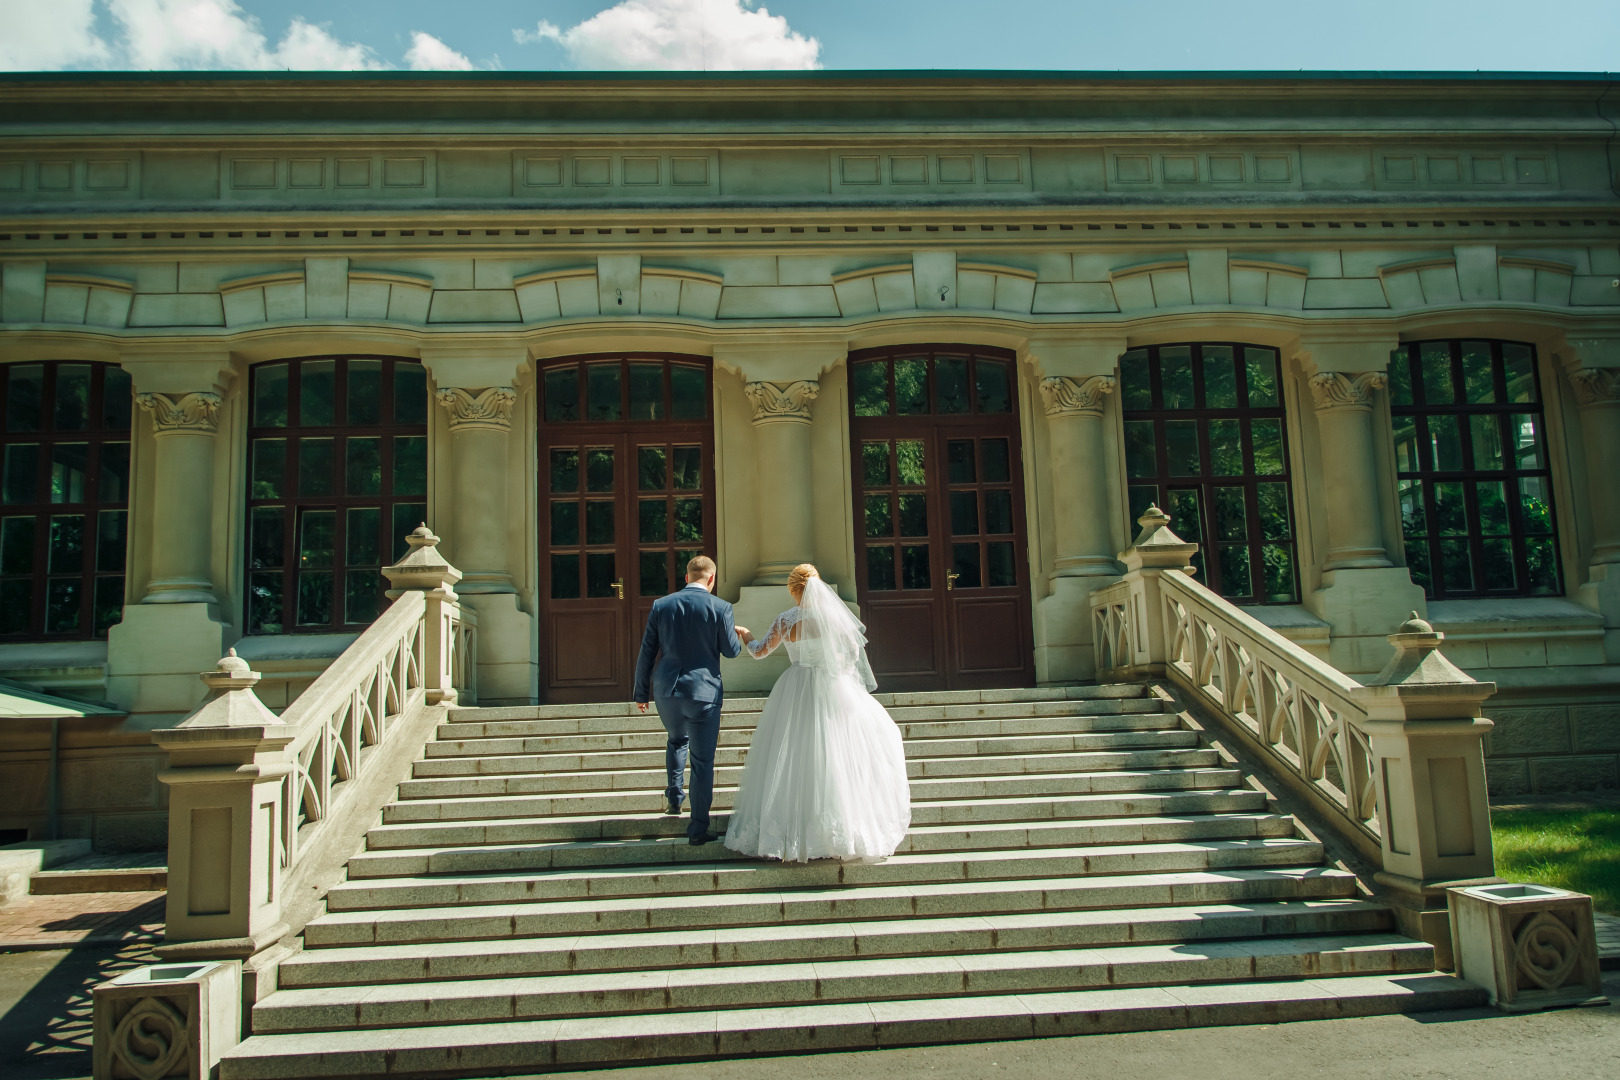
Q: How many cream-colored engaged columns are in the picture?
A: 6